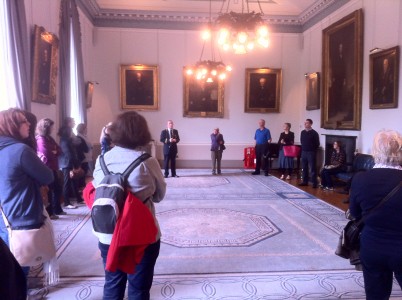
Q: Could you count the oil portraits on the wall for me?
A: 8